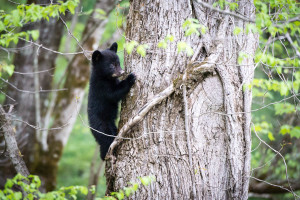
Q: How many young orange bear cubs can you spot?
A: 0